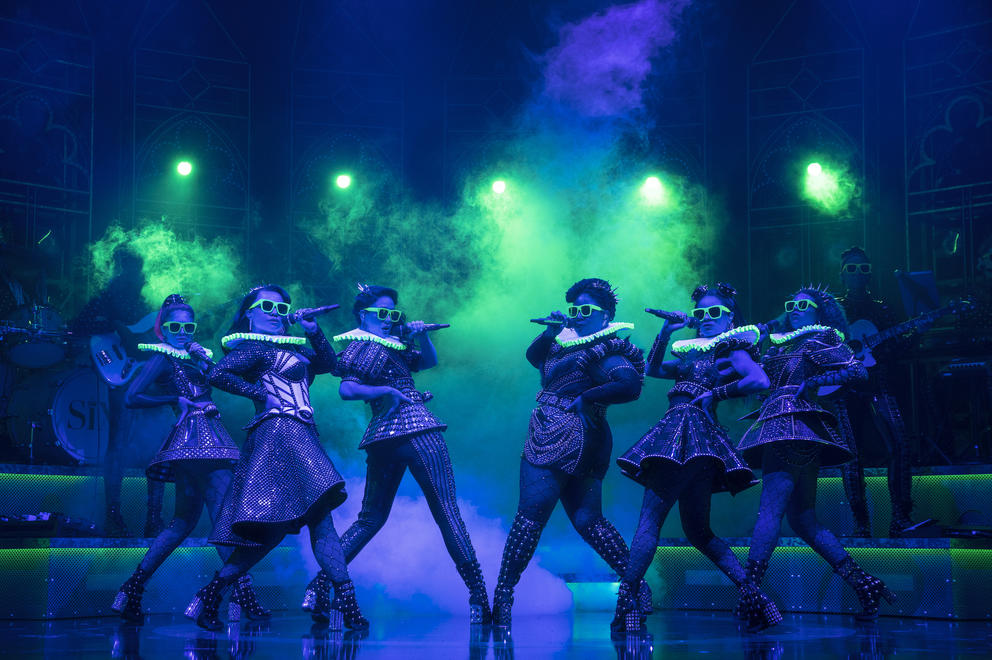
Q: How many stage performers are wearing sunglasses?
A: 7